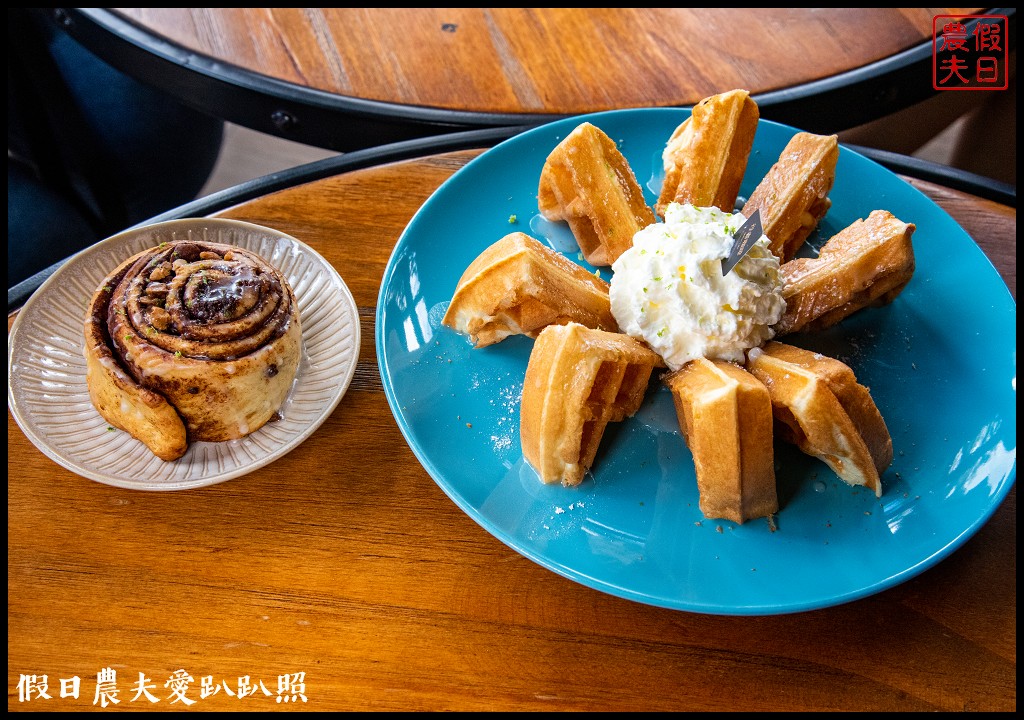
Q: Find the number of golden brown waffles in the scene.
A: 8